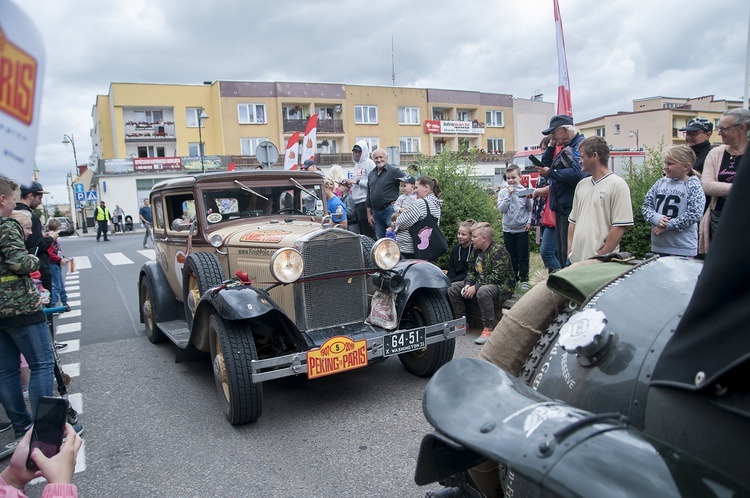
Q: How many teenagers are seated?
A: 2